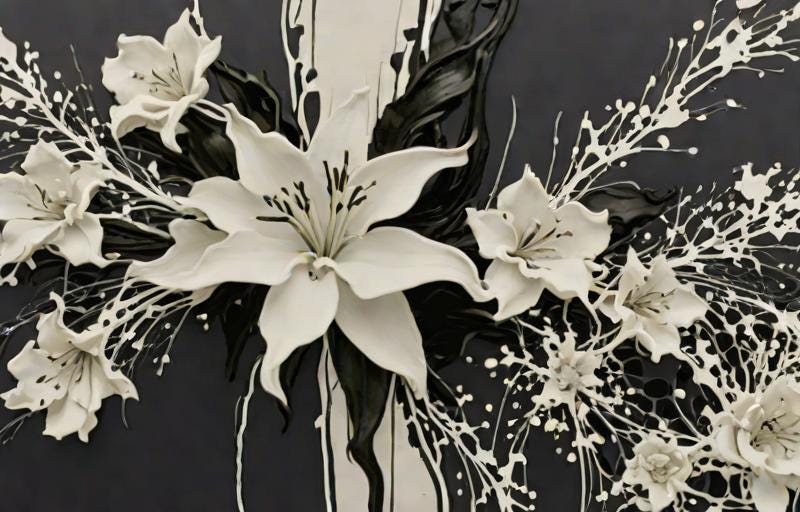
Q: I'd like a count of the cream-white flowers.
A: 9